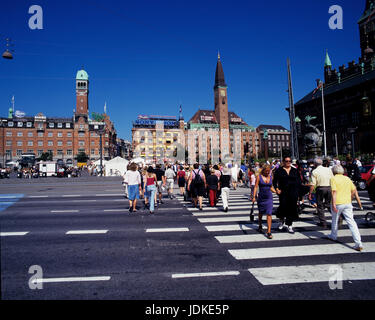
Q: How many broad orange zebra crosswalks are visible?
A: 0